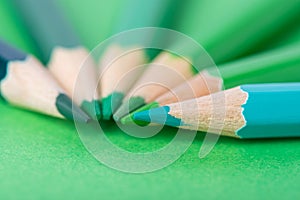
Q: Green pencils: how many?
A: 5